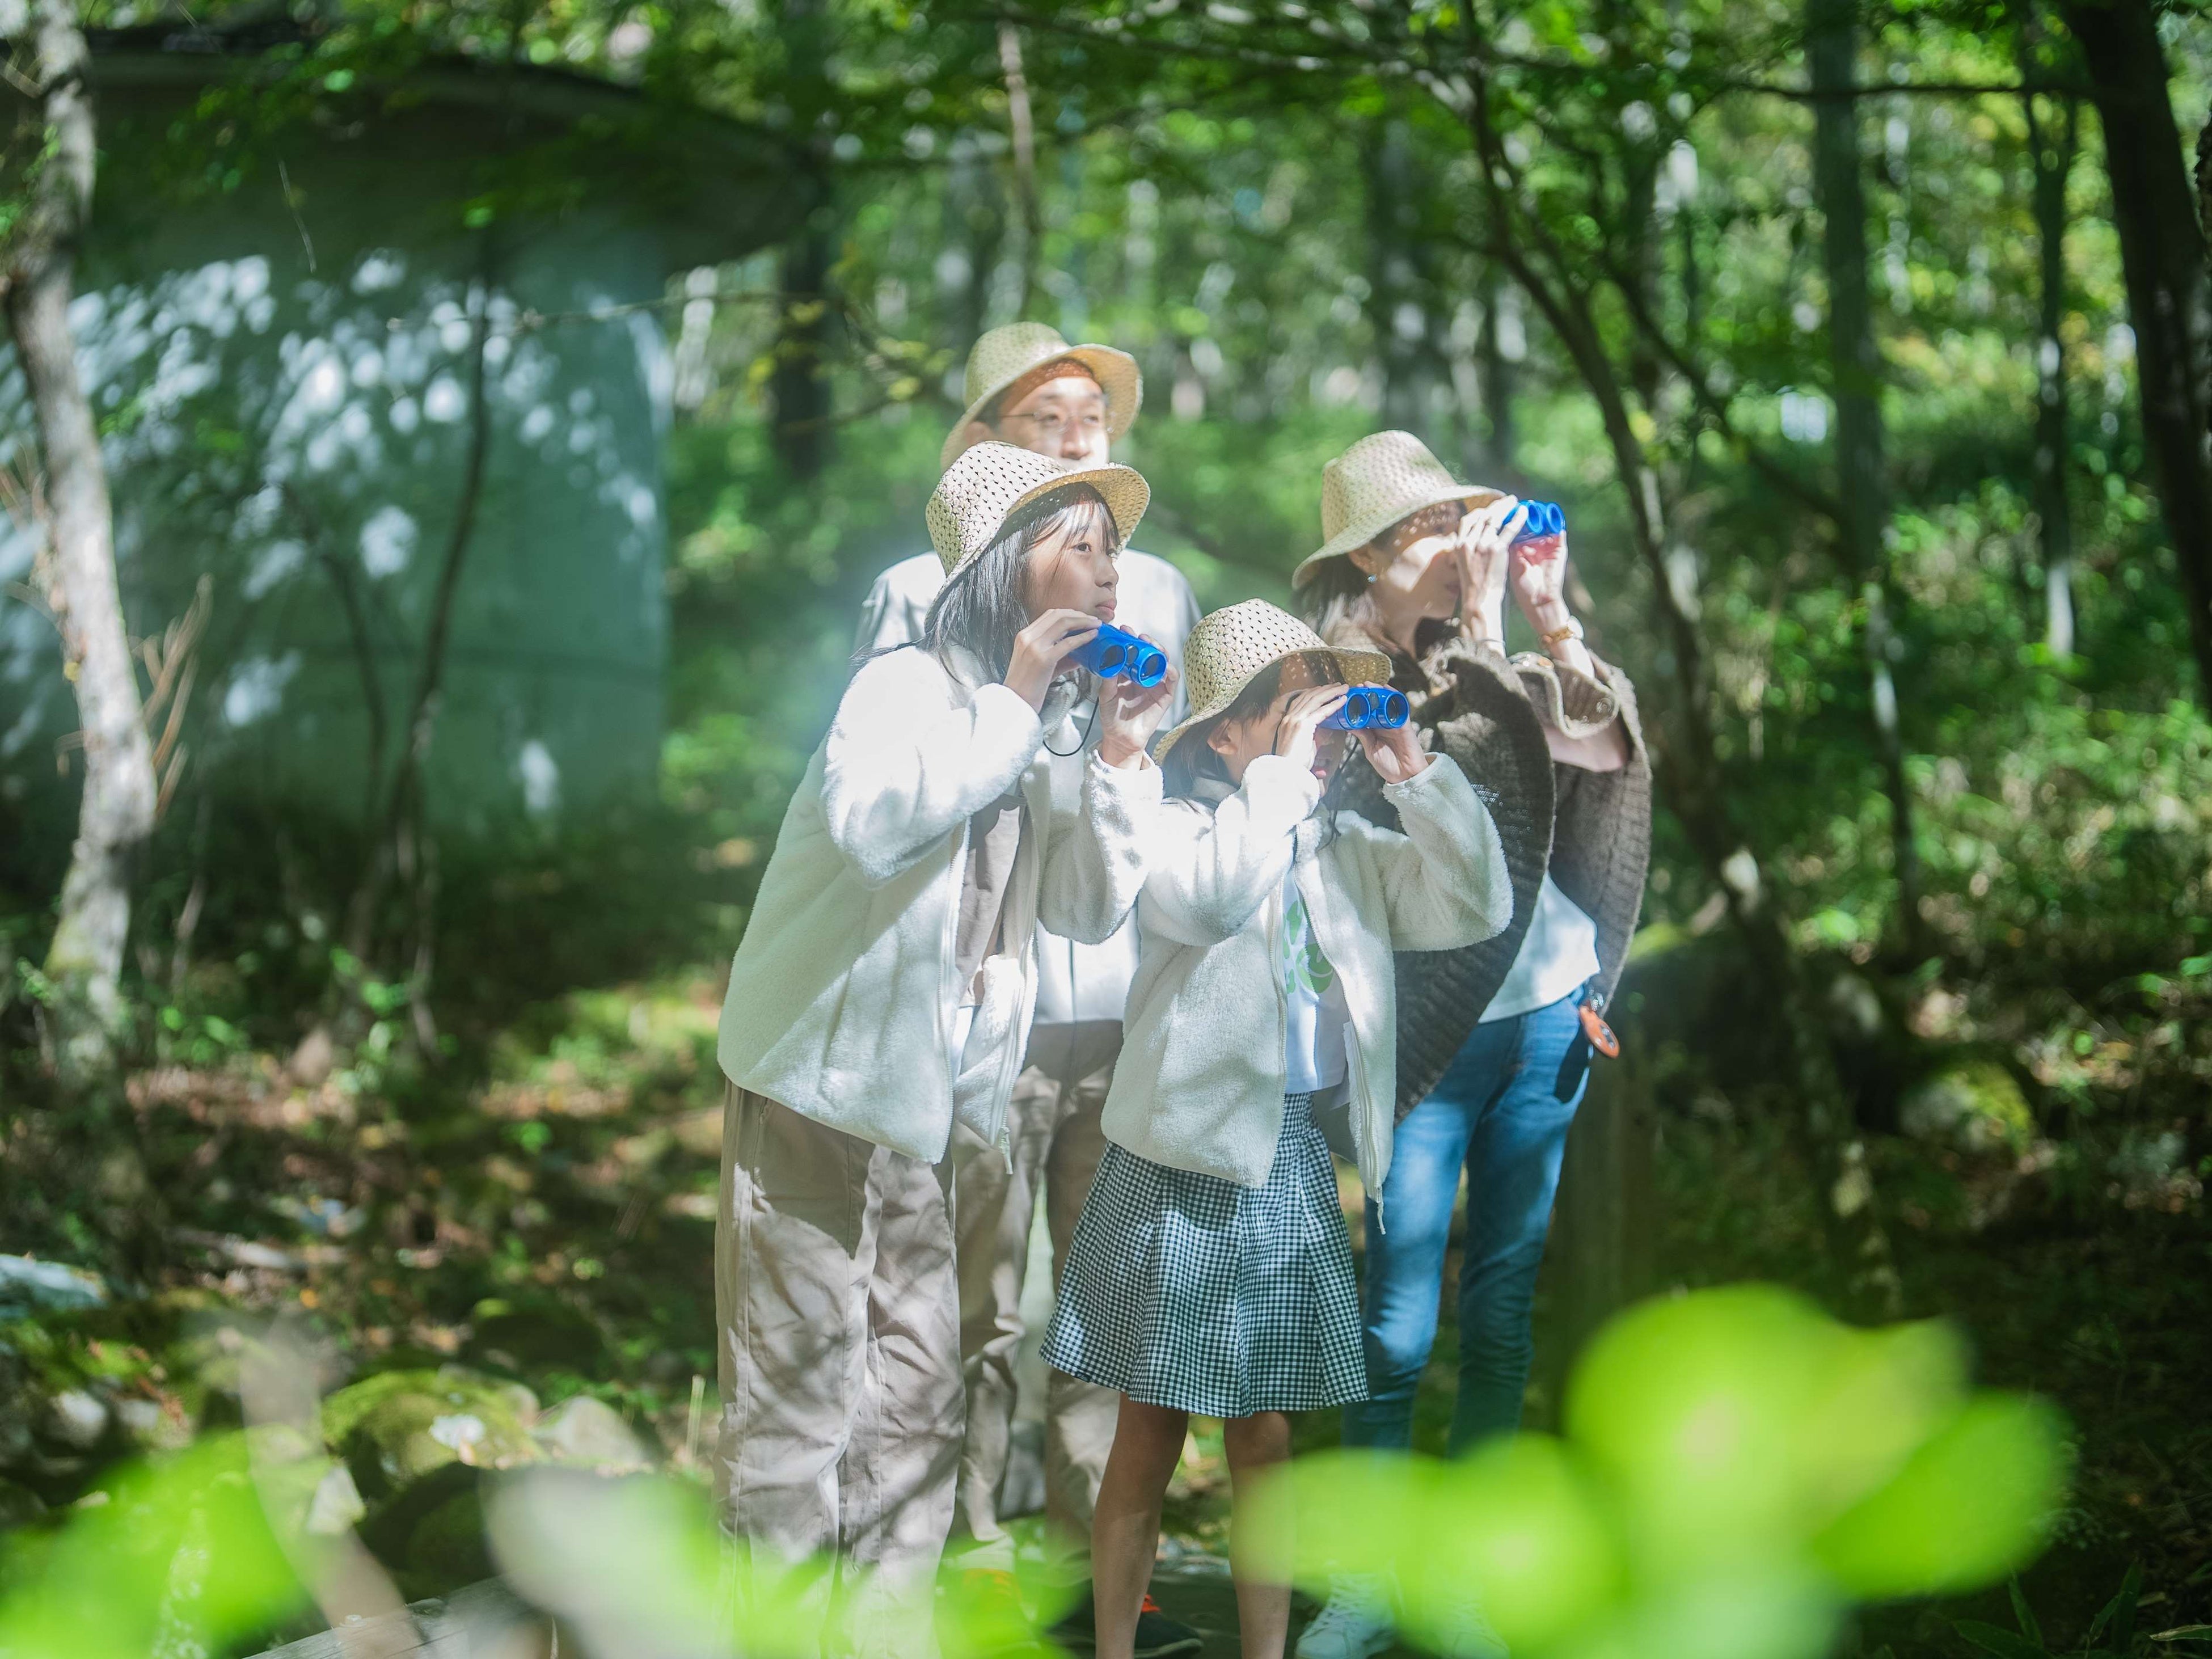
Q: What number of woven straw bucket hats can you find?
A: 4